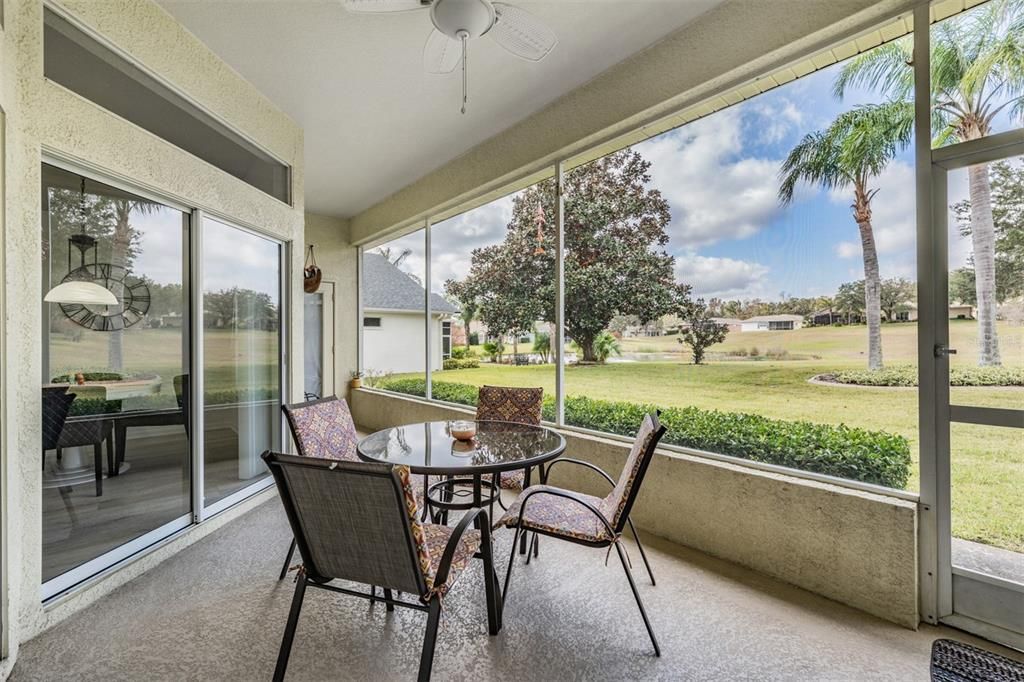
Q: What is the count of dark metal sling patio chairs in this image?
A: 4